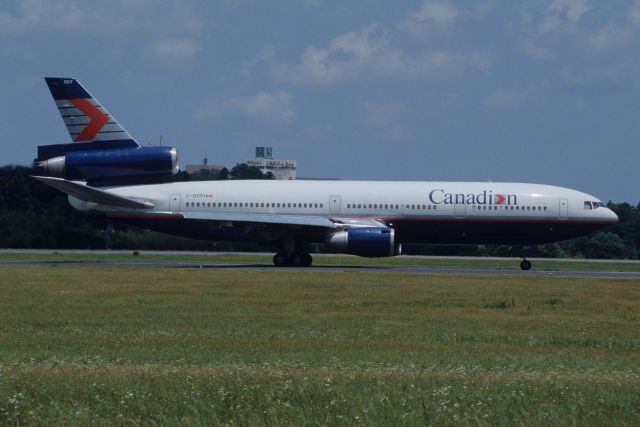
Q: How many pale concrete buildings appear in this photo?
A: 2